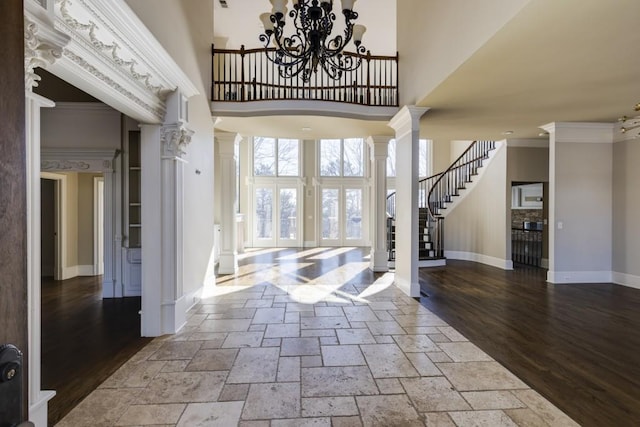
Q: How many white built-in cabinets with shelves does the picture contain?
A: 1